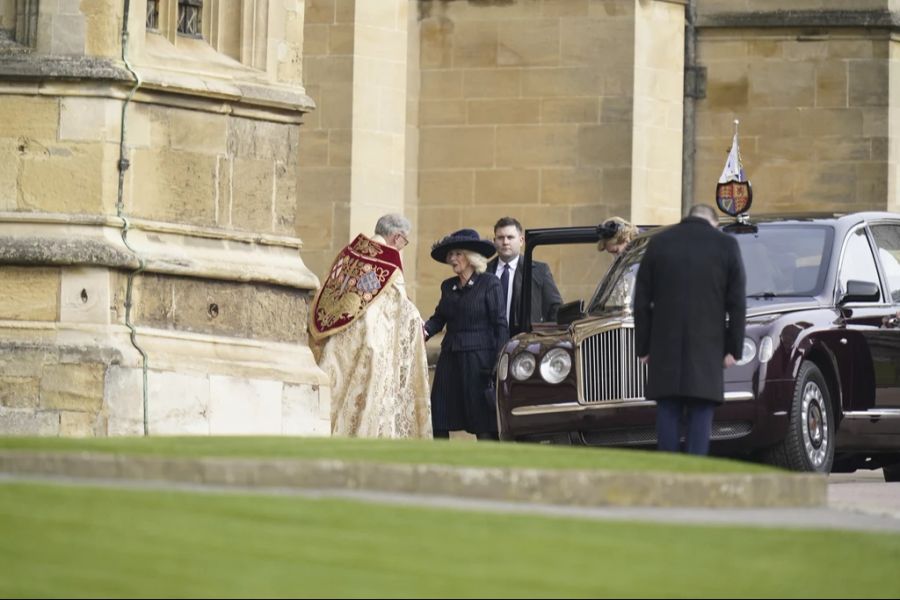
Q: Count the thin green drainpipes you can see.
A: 1